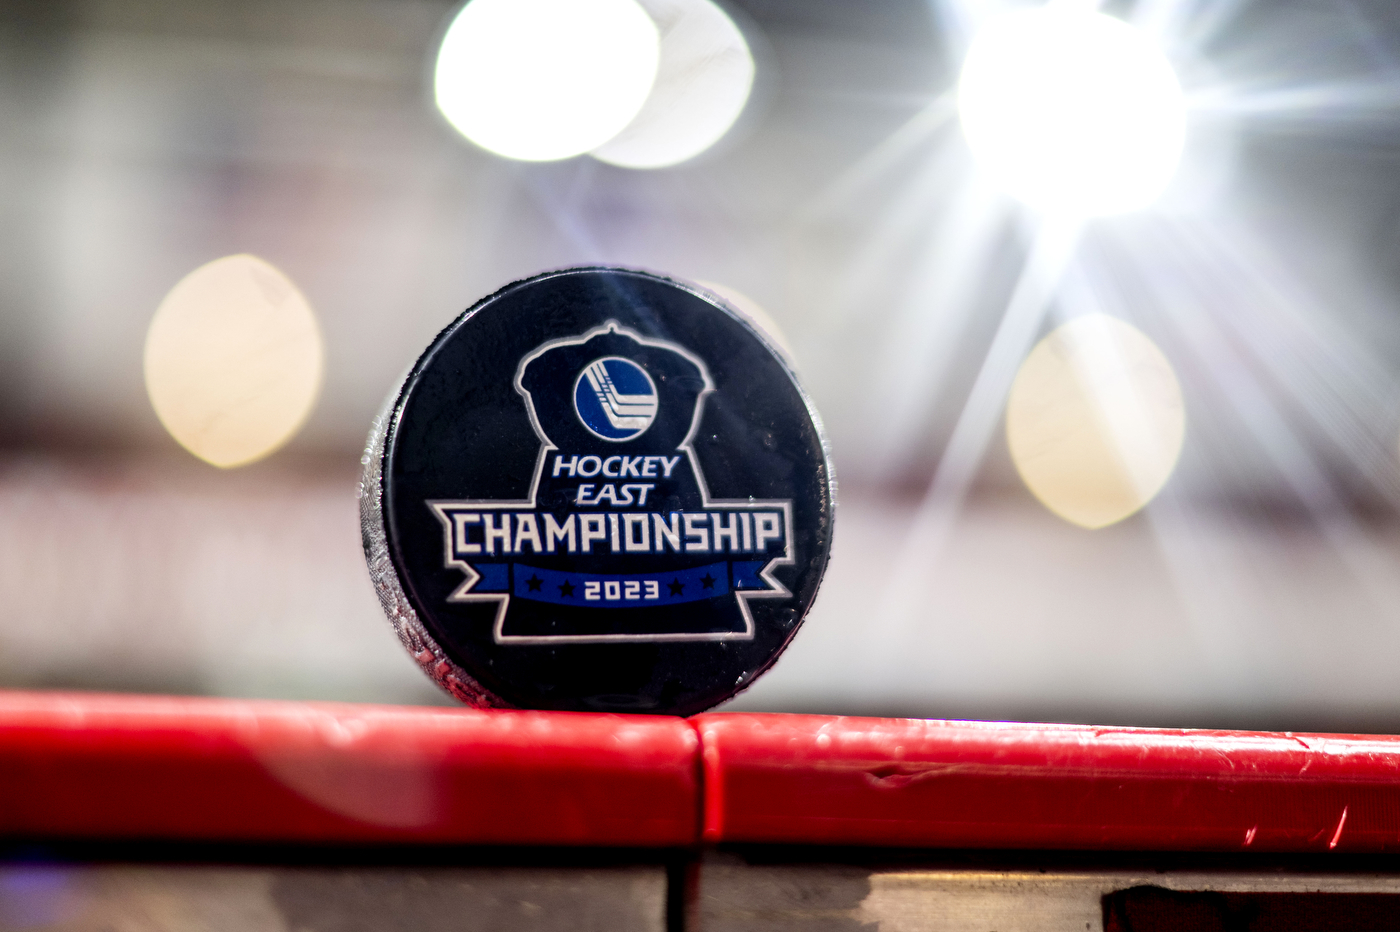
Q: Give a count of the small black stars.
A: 4